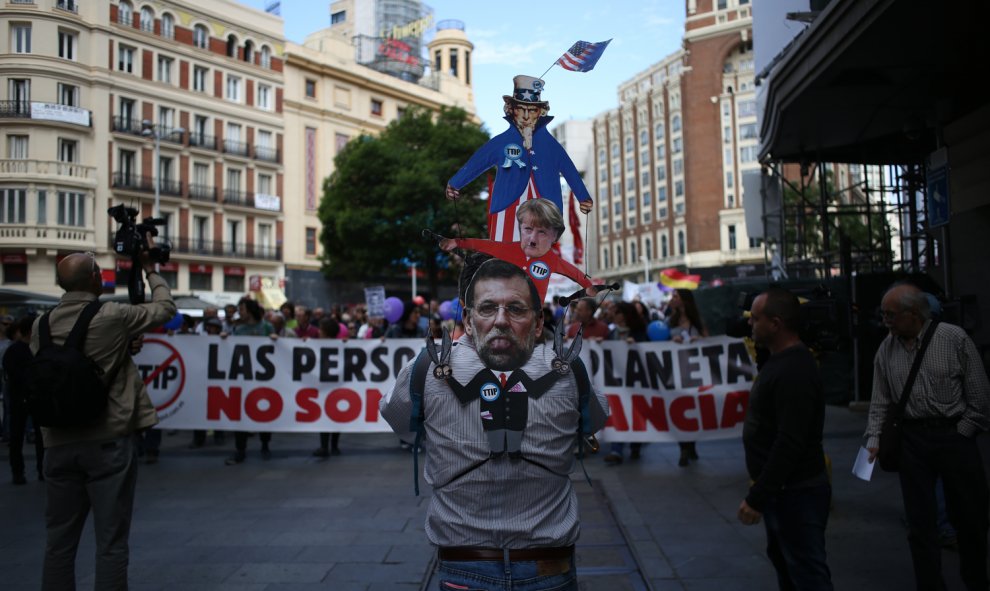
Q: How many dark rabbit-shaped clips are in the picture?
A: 2